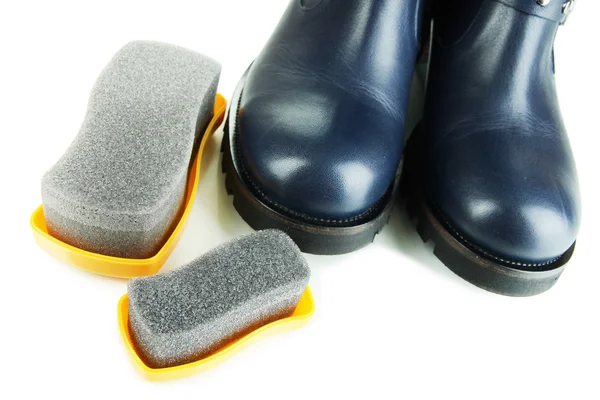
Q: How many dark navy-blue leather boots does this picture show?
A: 2